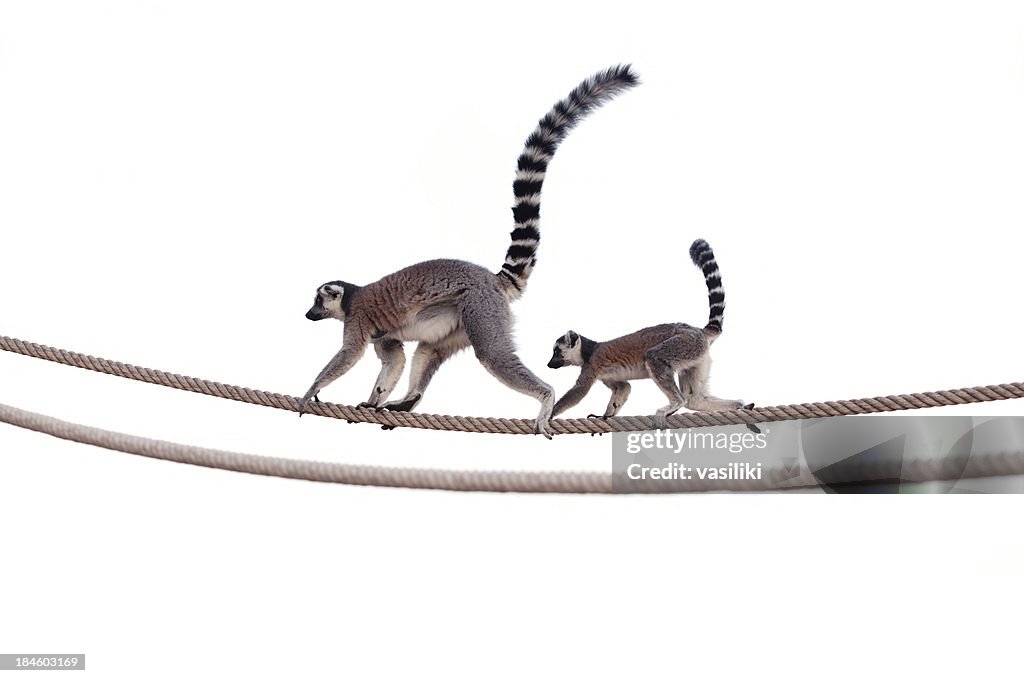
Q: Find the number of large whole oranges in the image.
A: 0